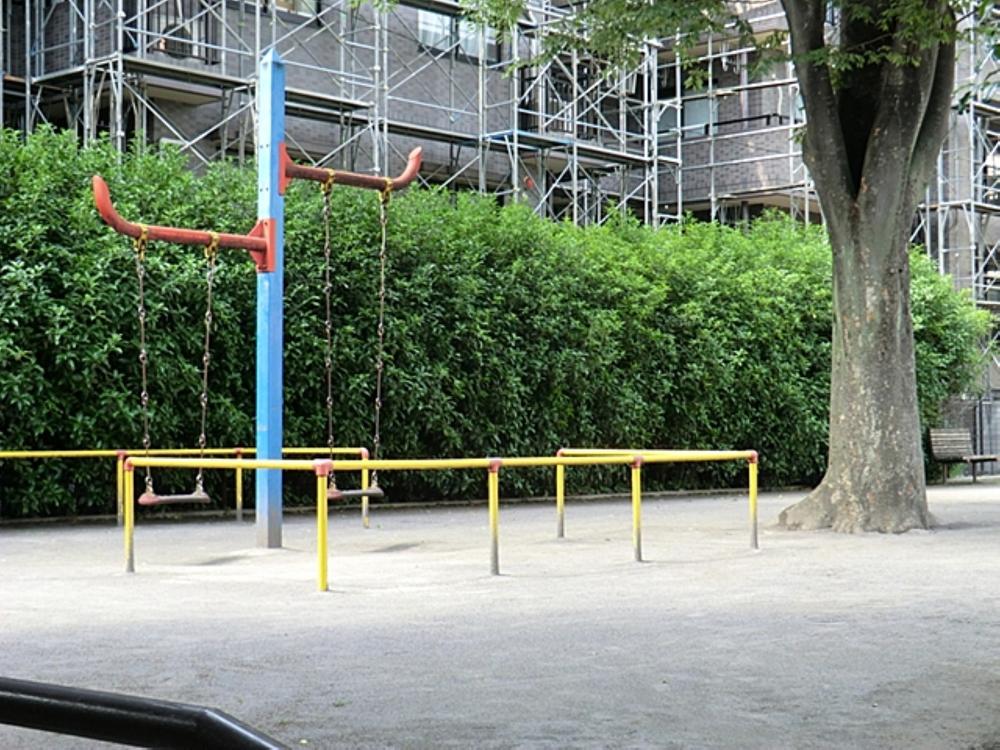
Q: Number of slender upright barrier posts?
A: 9